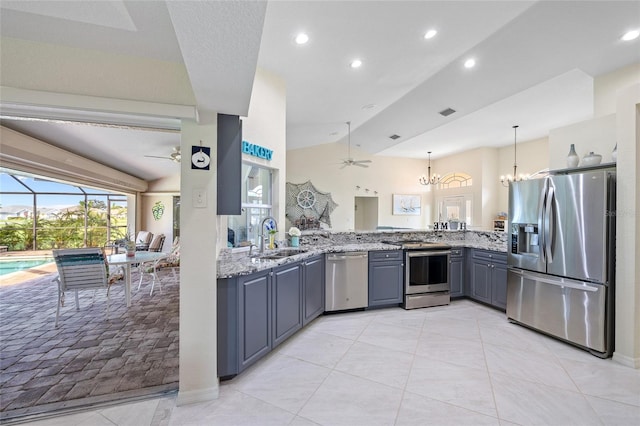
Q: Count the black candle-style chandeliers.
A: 2